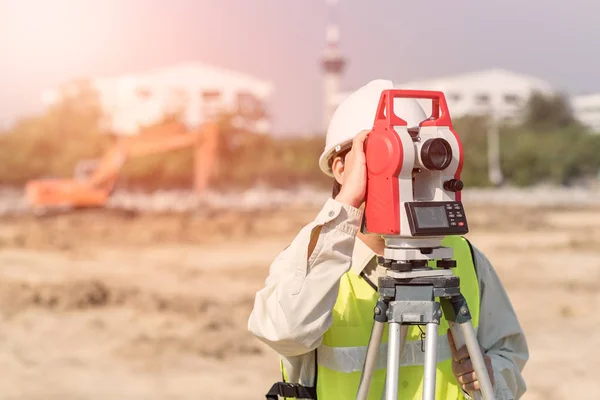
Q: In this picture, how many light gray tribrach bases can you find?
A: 1